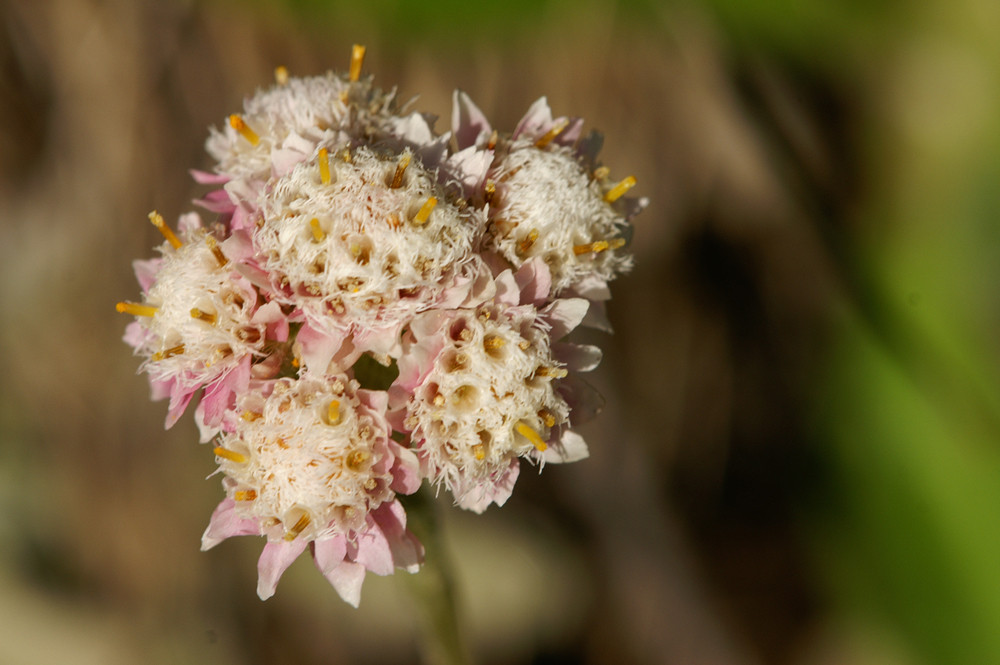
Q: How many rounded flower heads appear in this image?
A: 6